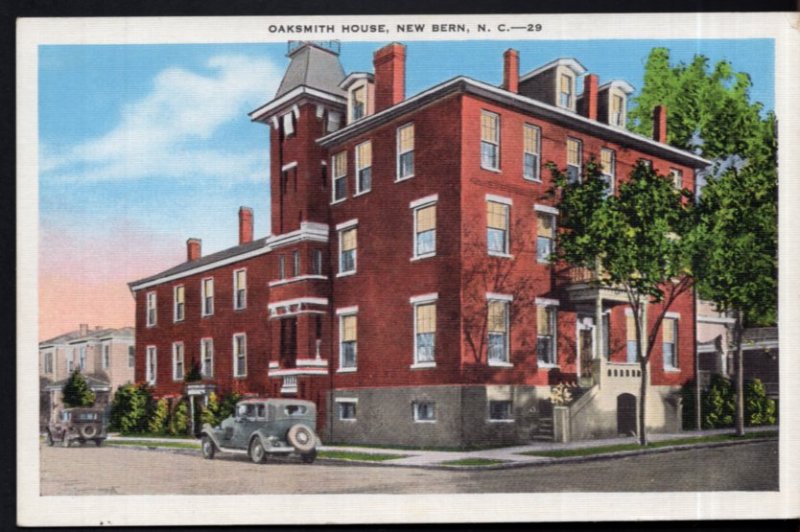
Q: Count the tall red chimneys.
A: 6